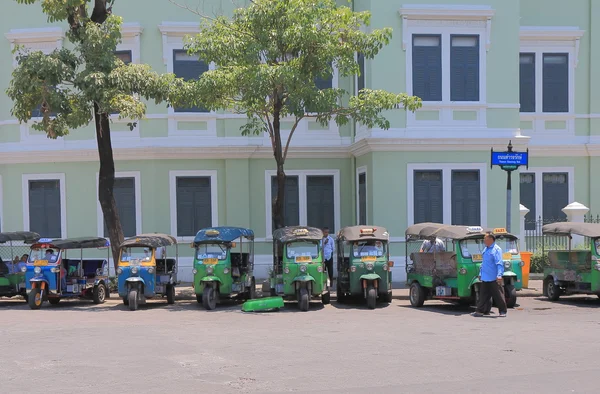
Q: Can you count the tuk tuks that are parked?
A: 9